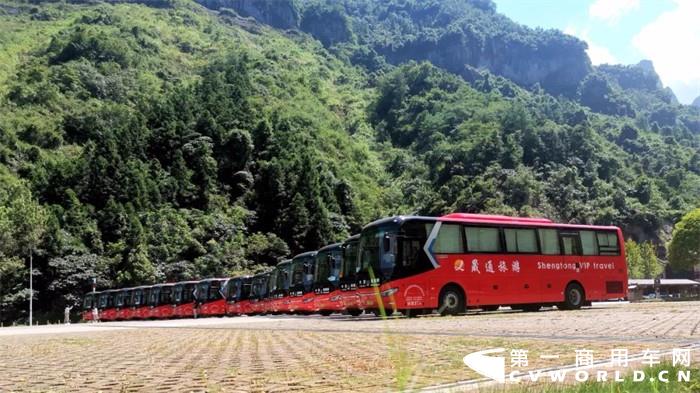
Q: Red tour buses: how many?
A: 15